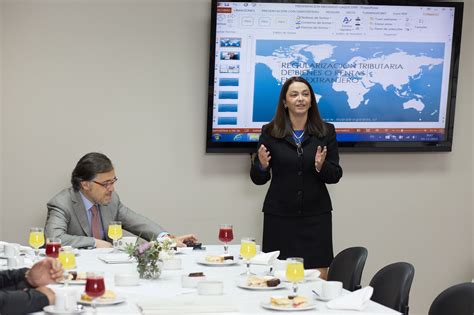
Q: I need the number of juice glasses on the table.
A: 8